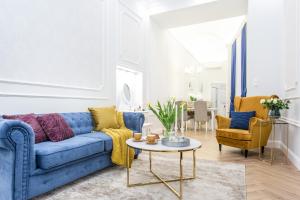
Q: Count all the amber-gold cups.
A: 2